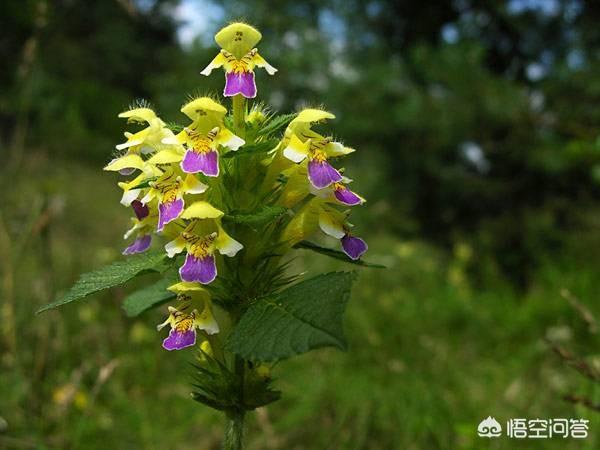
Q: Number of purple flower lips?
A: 10